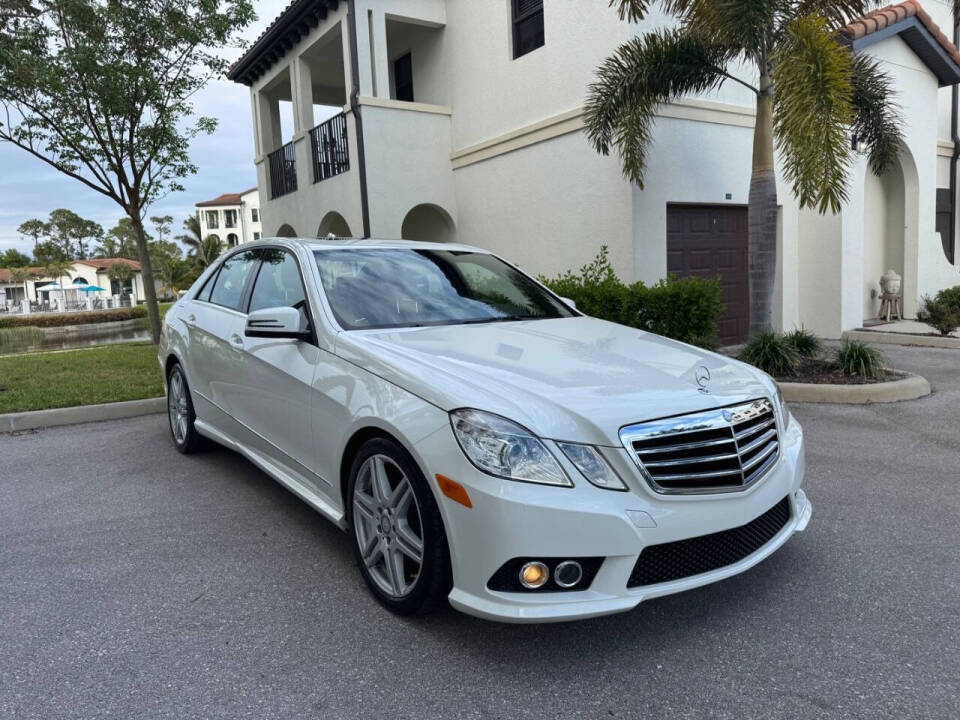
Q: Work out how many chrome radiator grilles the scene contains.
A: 1